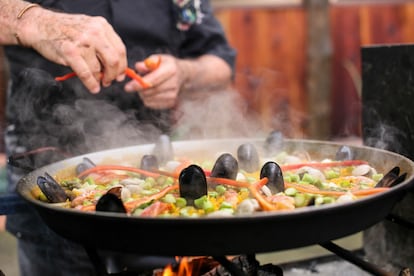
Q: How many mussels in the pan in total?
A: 12